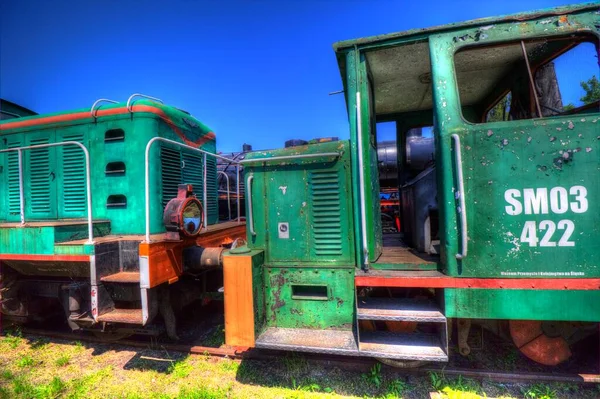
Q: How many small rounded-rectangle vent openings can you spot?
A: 3